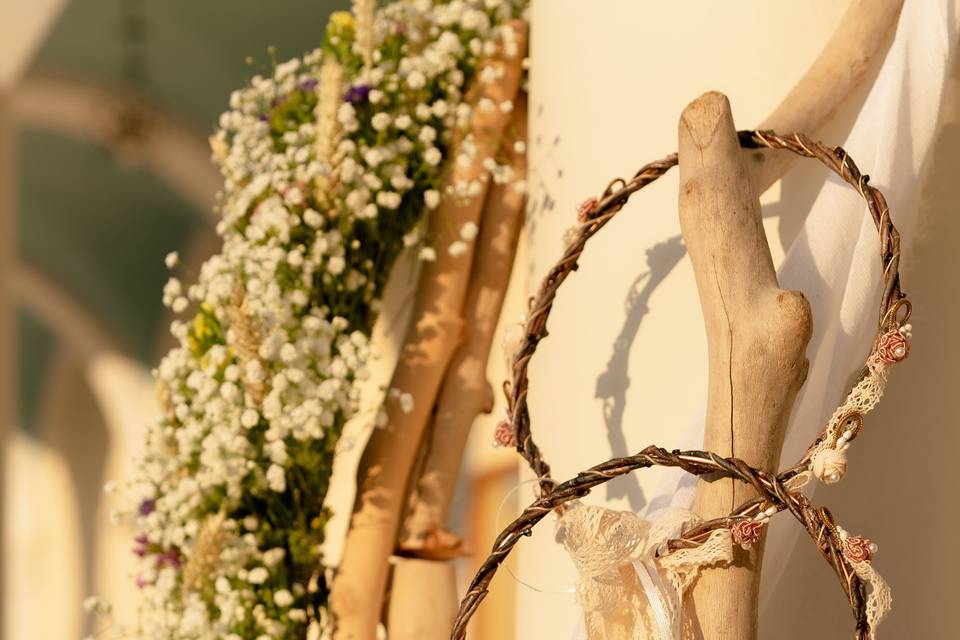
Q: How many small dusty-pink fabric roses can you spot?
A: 5